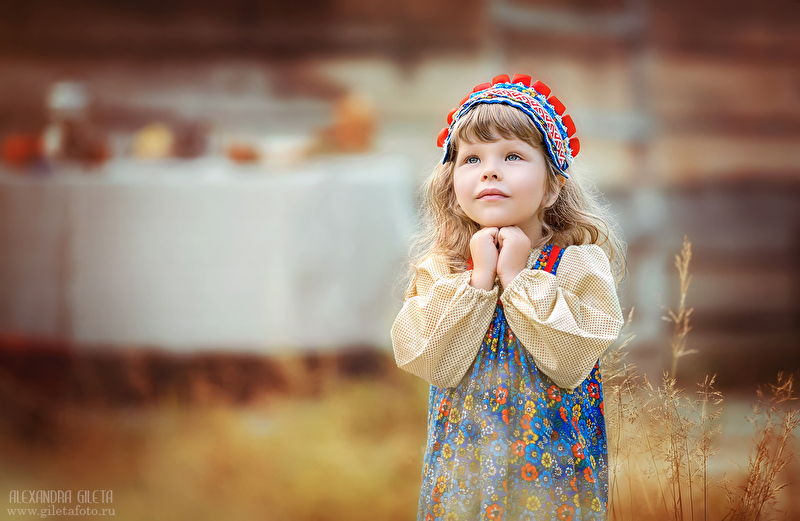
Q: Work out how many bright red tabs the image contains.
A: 10